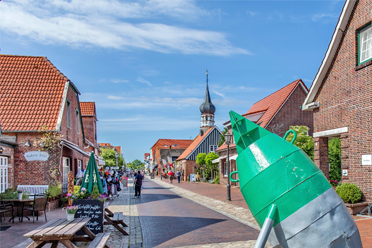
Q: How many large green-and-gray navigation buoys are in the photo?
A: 1